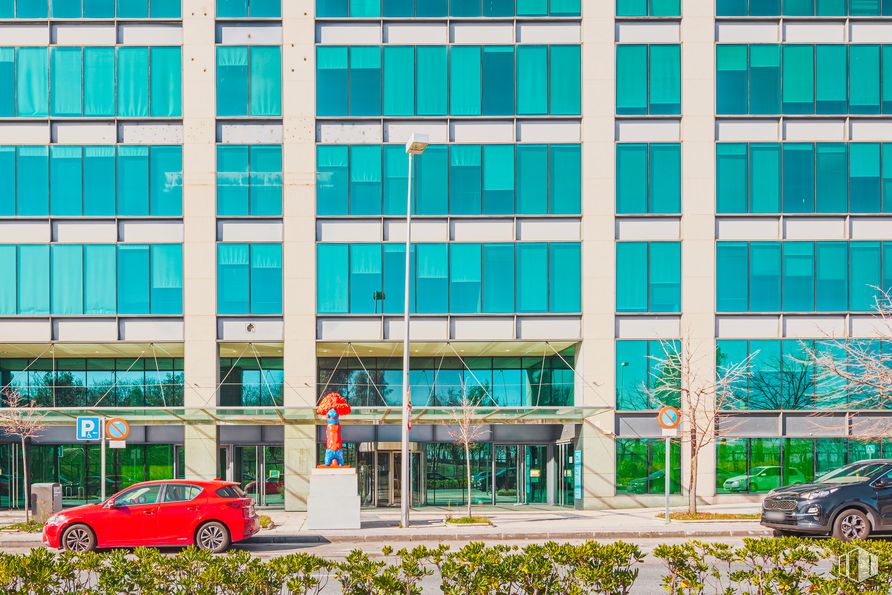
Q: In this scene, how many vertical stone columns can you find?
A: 4